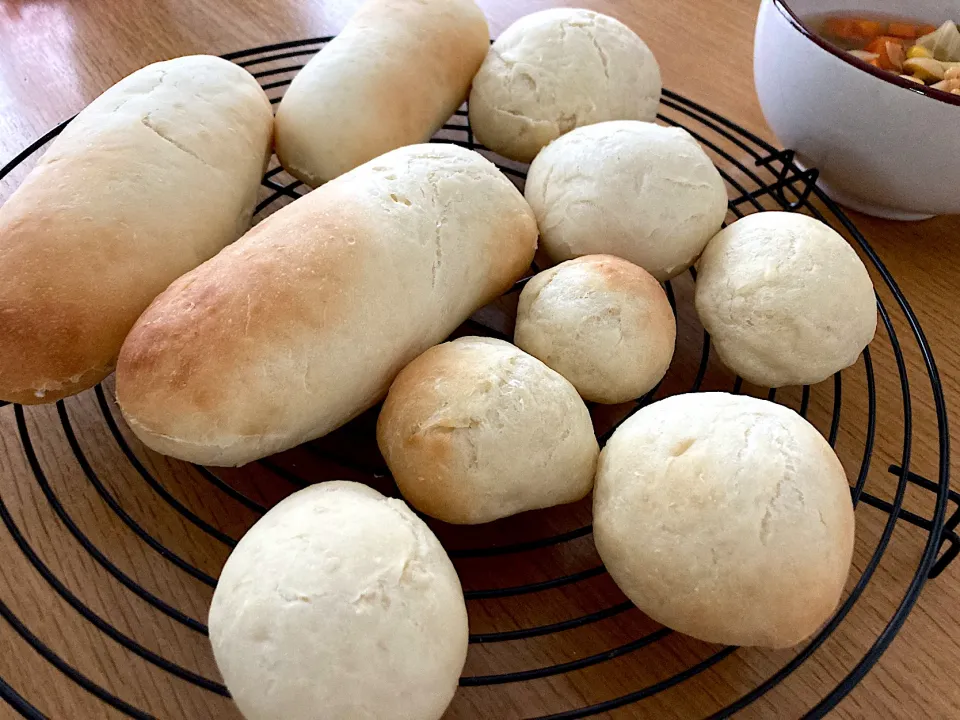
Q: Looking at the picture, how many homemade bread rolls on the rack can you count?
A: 10